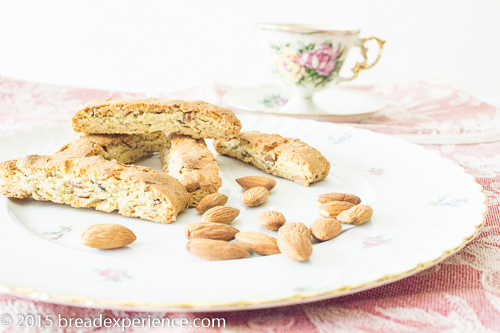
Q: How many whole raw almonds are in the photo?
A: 15